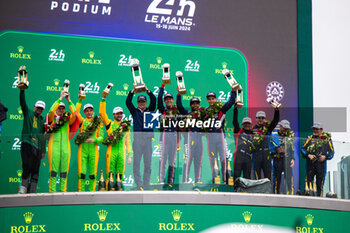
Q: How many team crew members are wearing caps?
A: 12